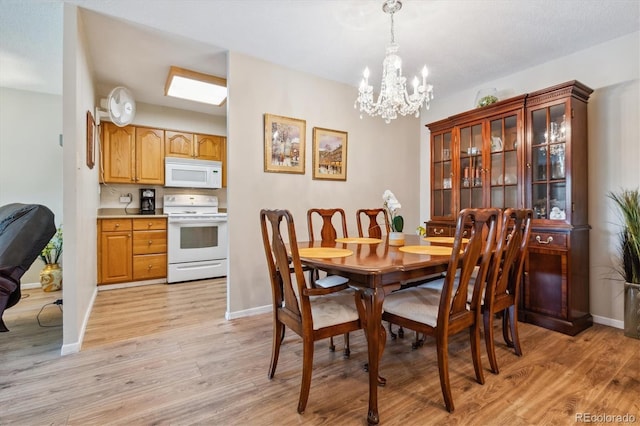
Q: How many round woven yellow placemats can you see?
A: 4